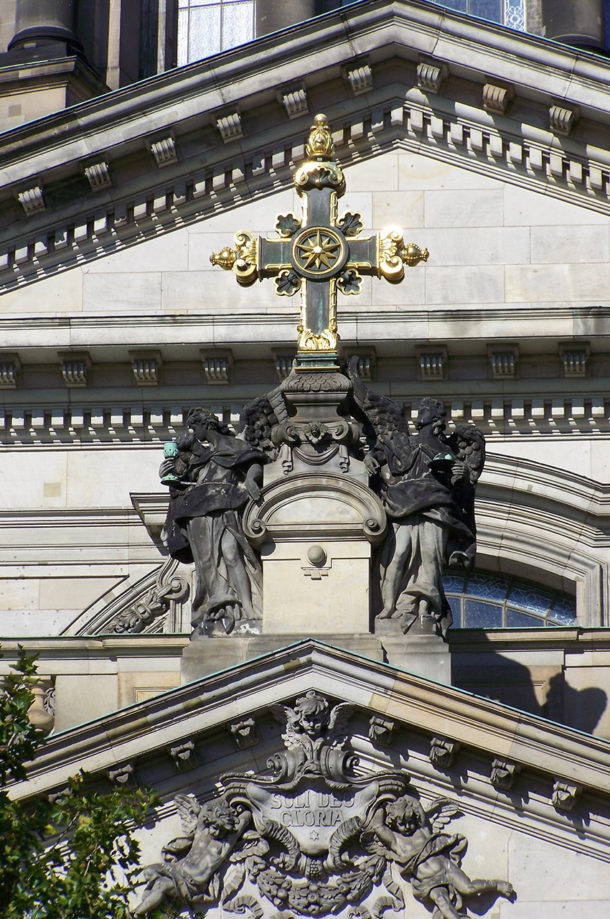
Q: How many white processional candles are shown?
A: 0